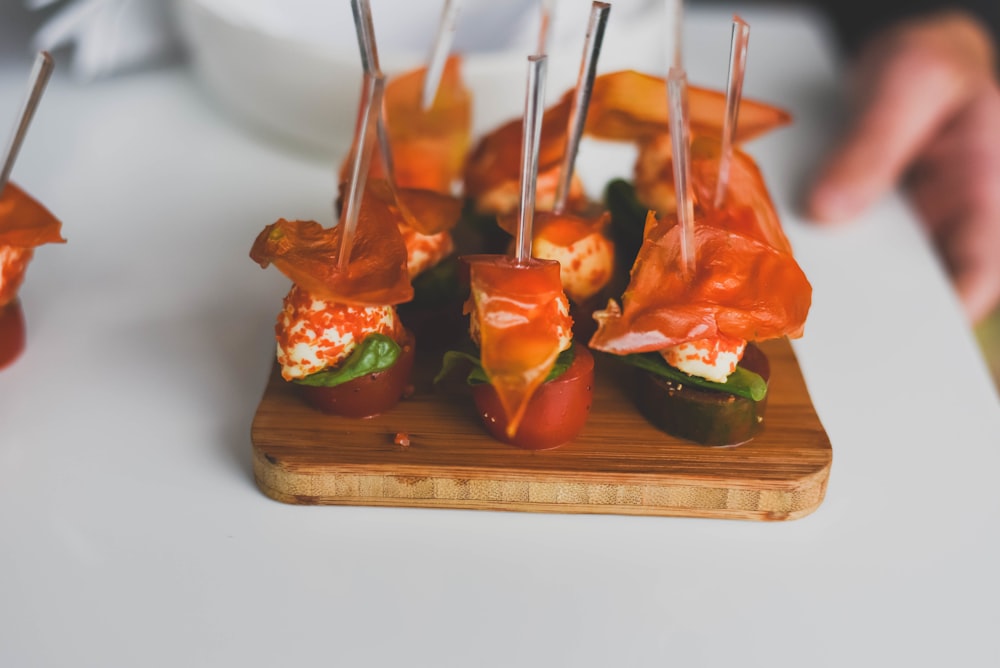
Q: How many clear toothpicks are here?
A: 10